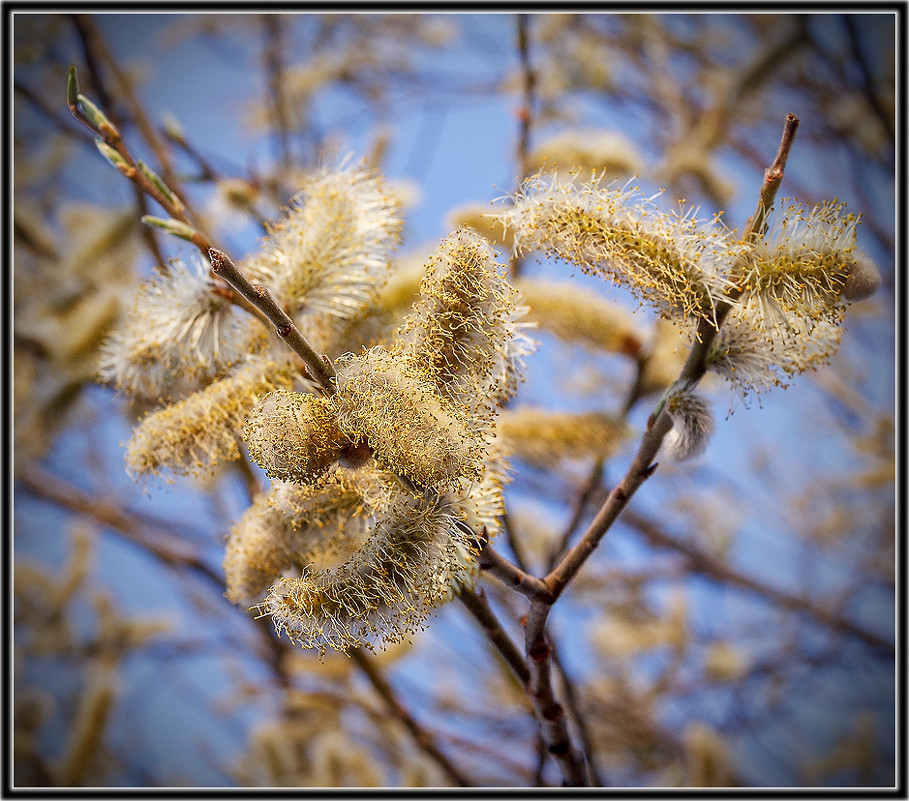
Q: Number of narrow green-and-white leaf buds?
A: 5